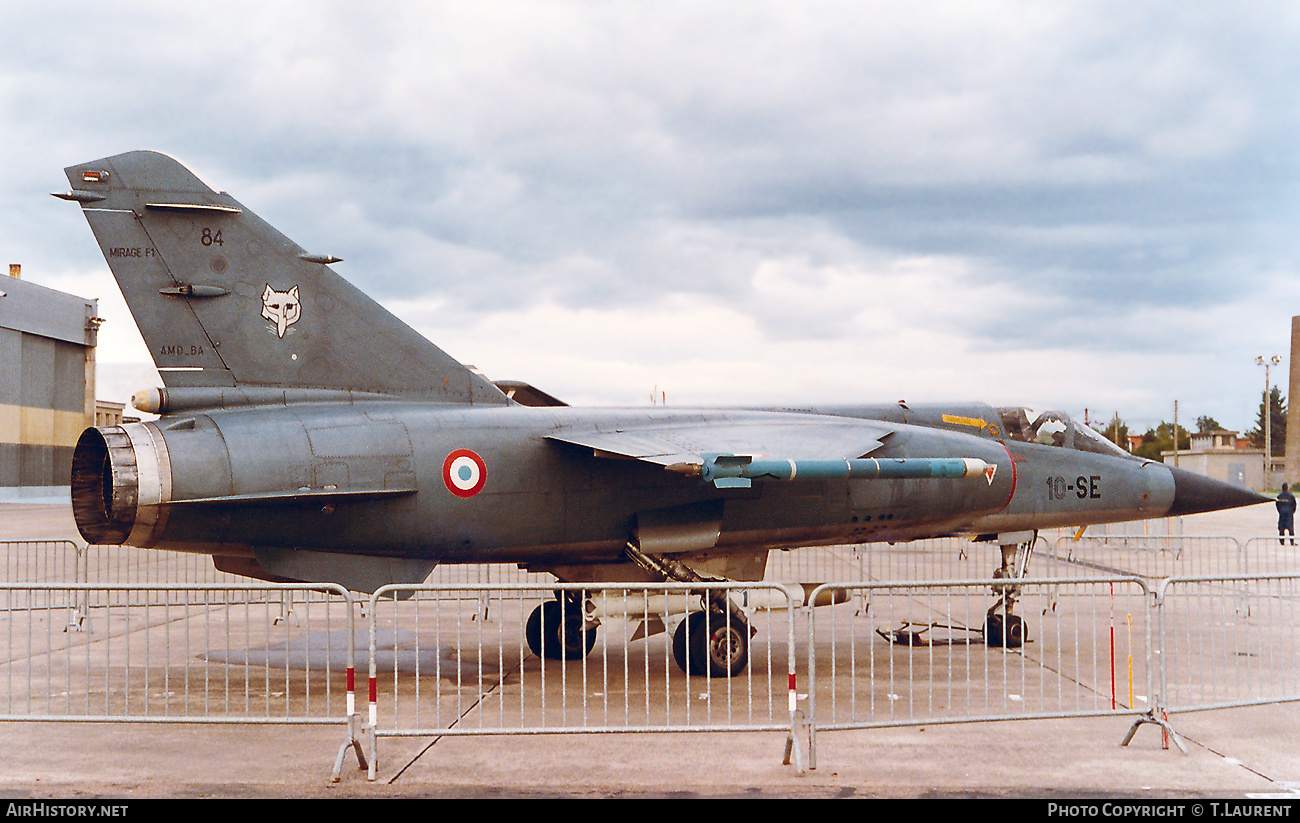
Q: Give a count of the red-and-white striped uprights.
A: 3